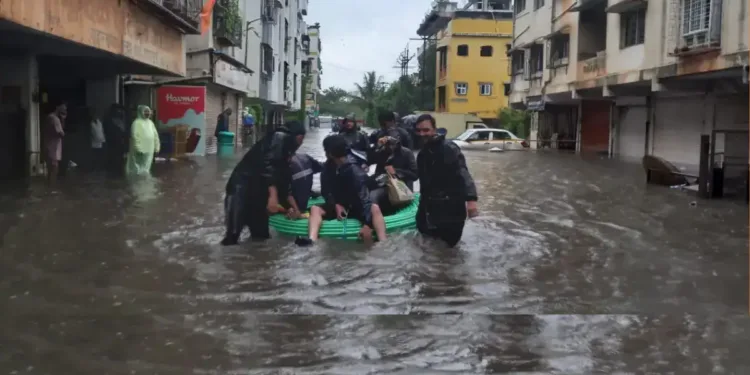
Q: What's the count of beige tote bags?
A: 1